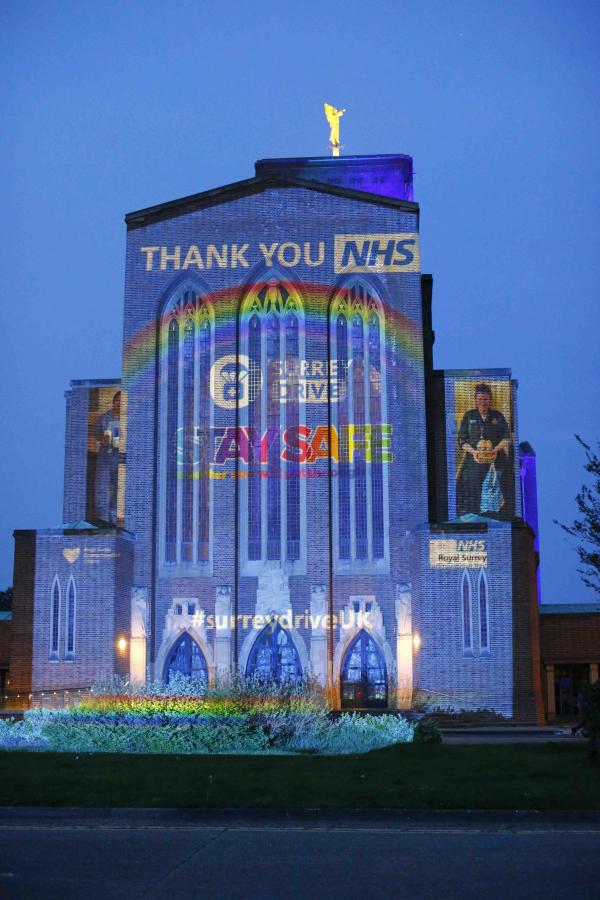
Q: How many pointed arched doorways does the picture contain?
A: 3